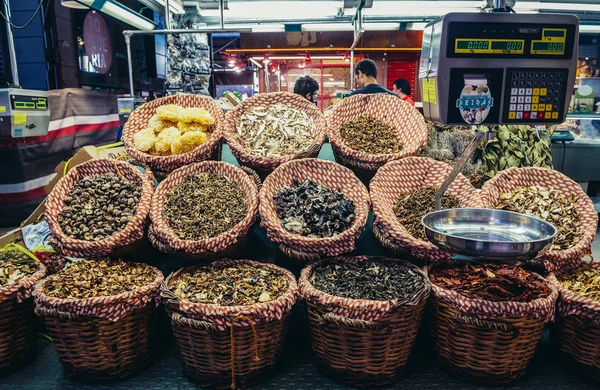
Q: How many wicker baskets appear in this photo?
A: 14